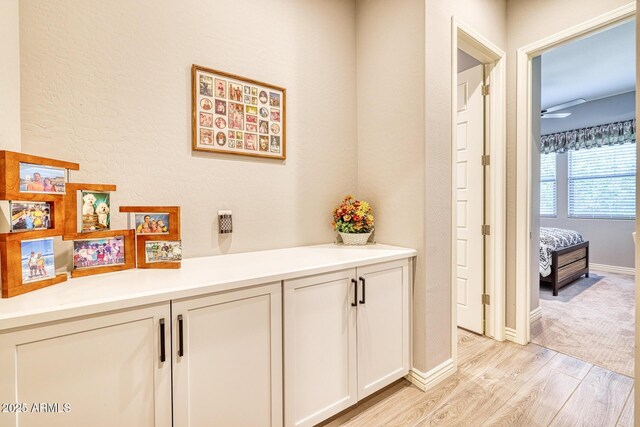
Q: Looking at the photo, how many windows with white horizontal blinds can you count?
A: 2